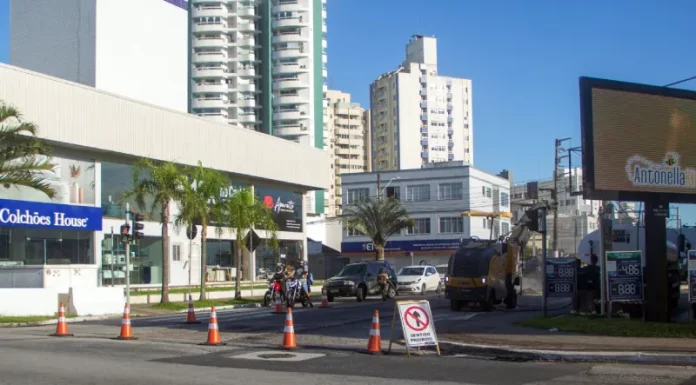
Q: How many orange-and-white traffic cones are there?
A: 8